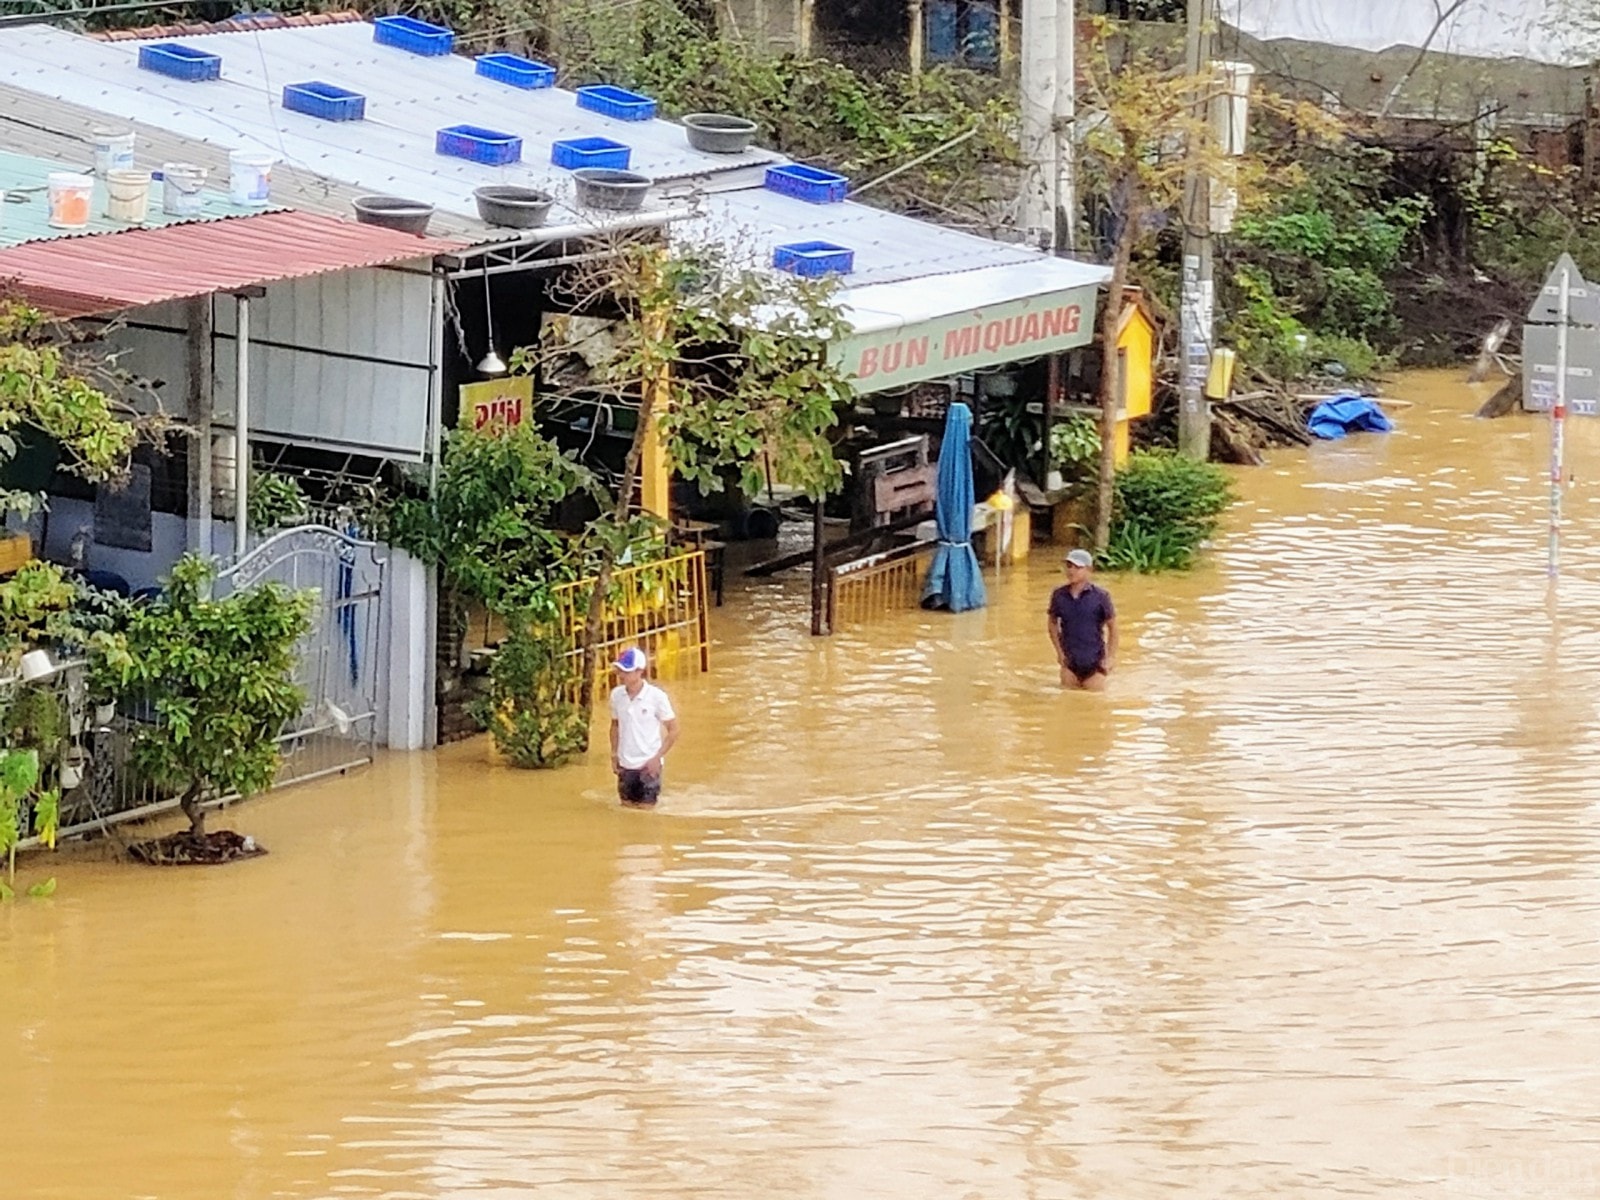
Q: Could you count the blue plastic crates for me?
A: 9